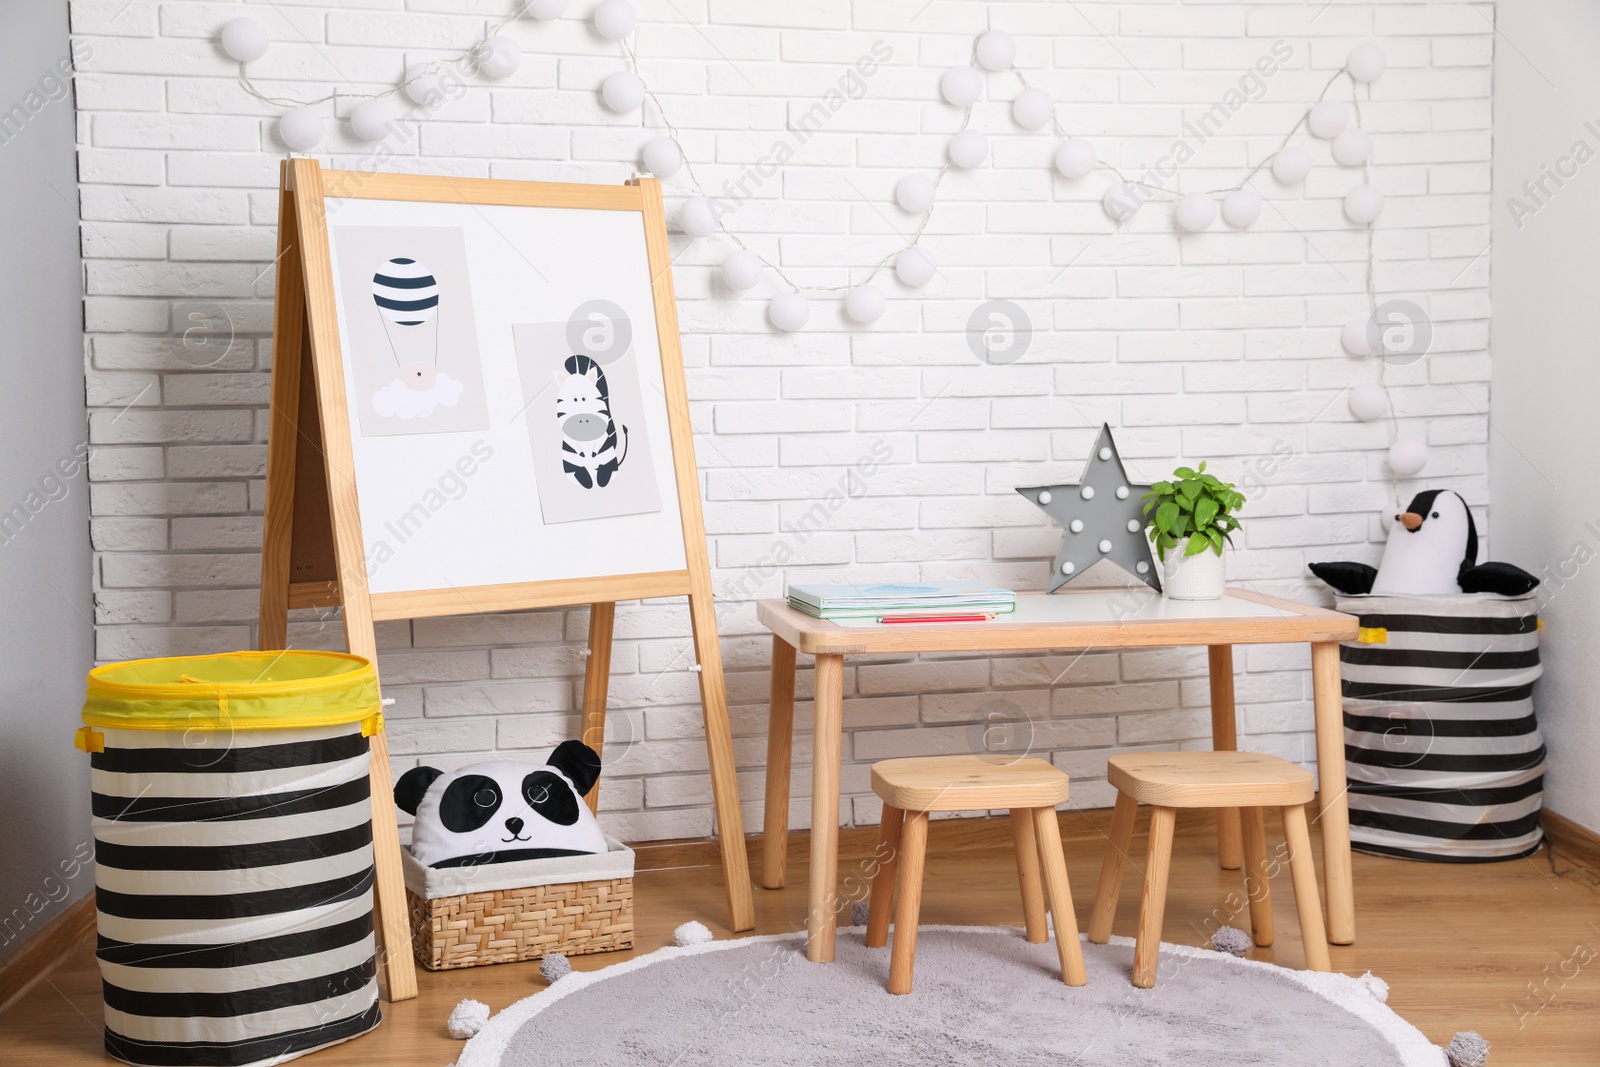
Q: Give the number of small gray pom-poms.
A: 4